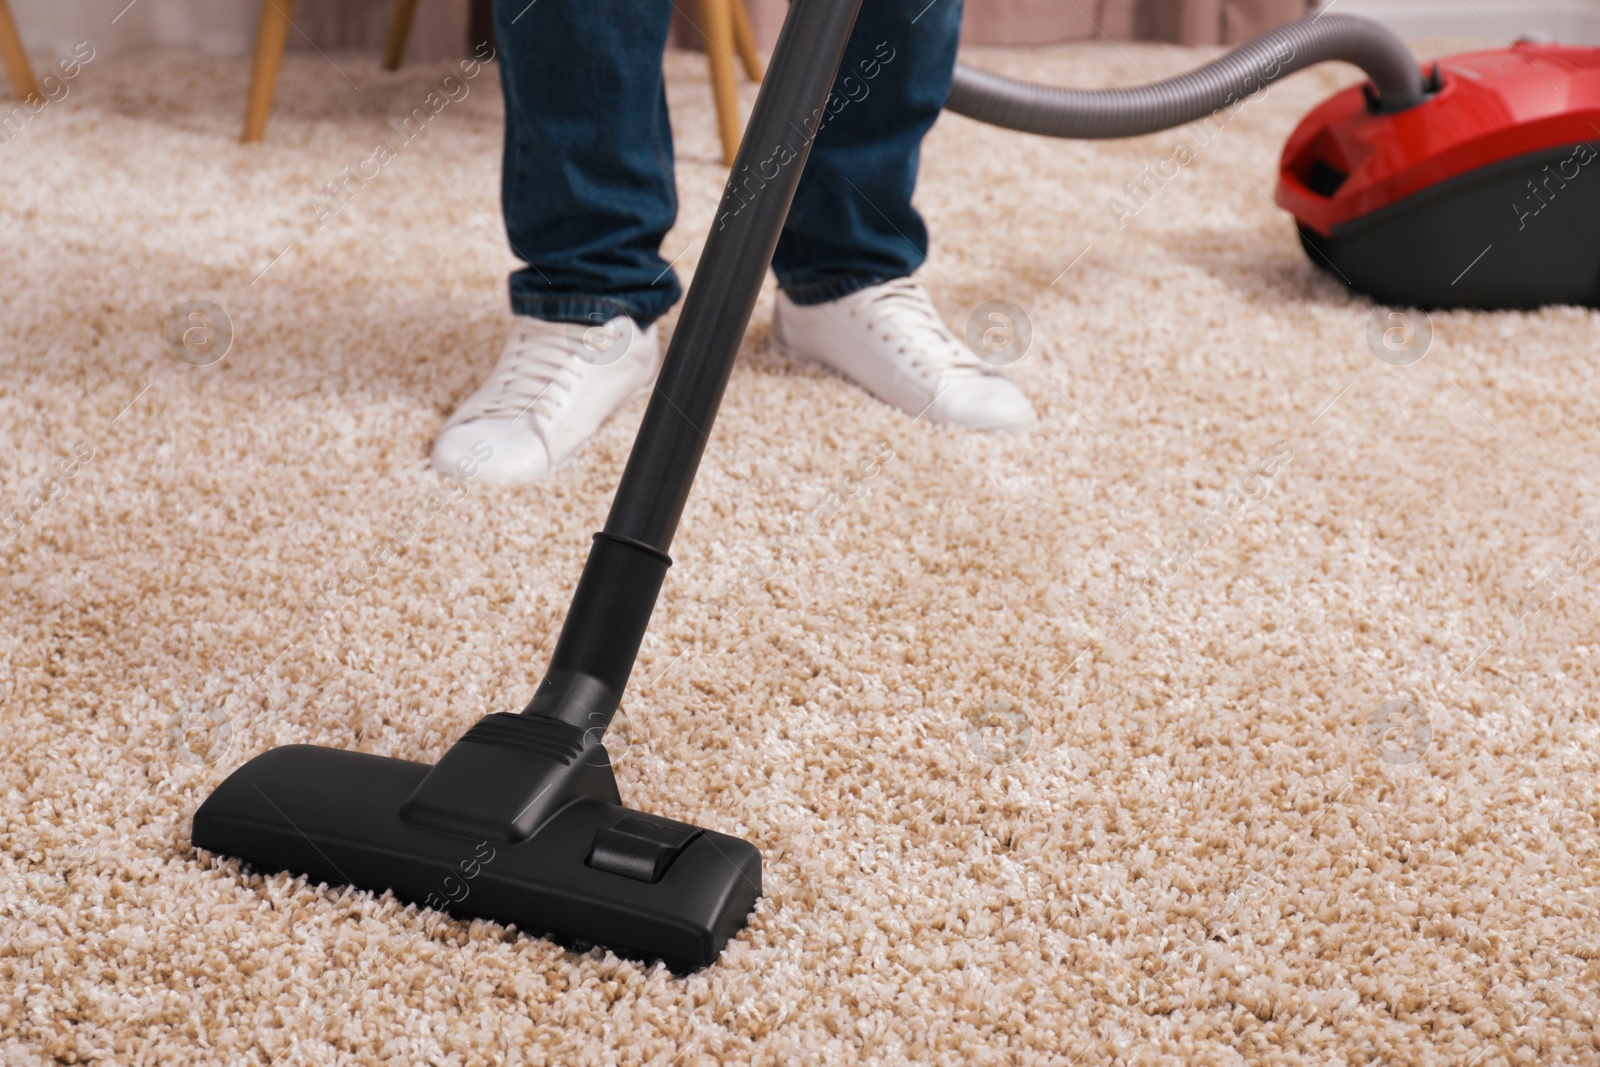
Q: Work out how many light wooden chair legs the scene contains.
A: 5